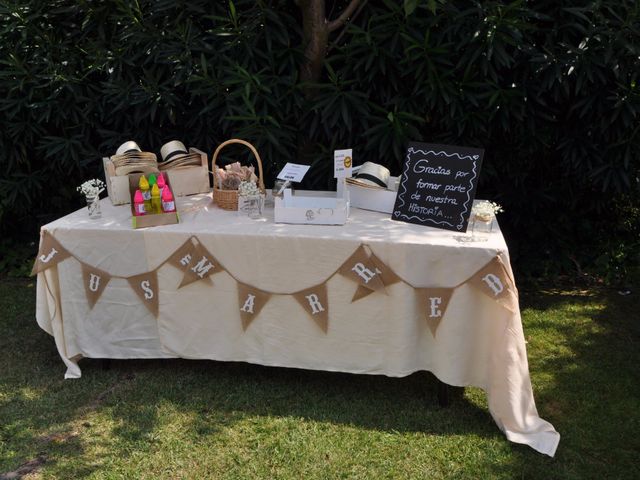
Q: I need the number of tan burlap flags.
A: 11